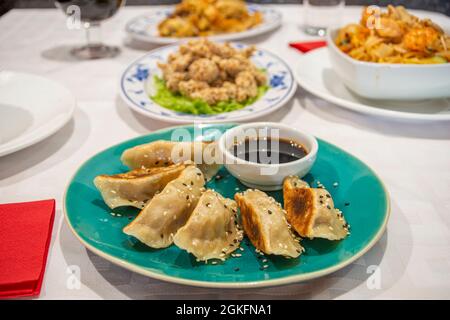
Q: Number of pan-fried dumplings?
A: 6